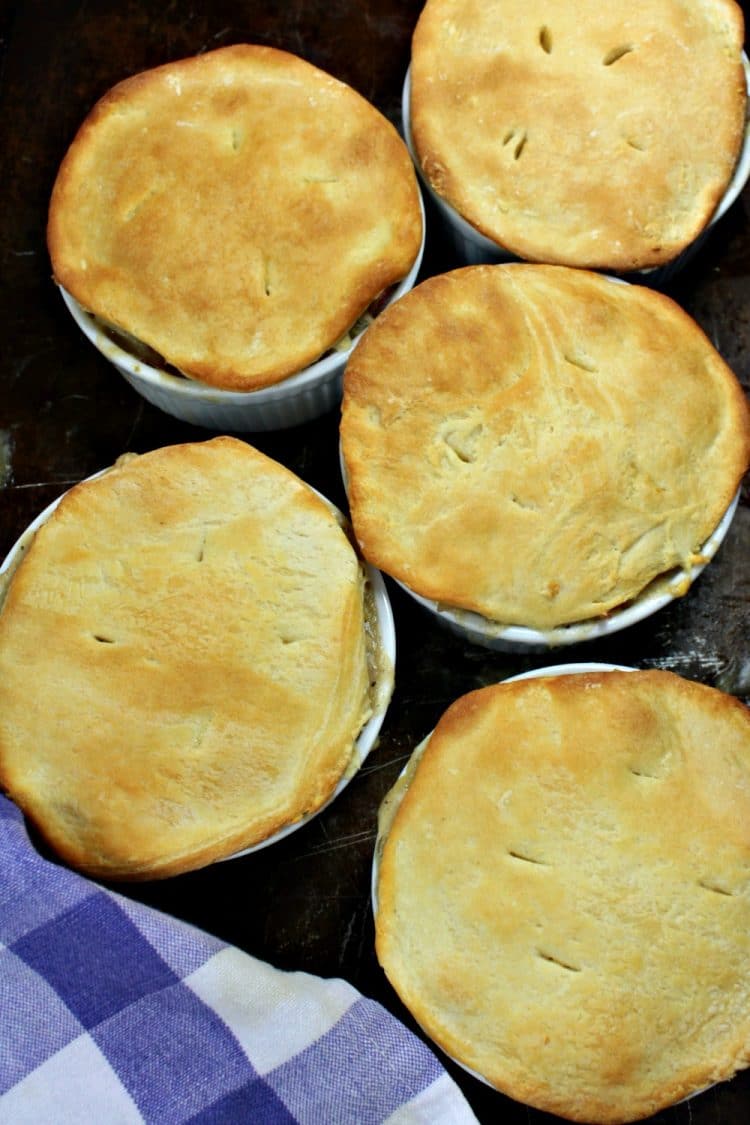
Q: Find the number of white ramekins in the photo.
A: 5